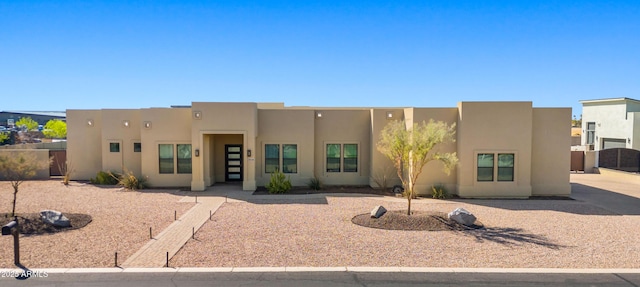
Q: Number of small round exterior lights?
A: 6